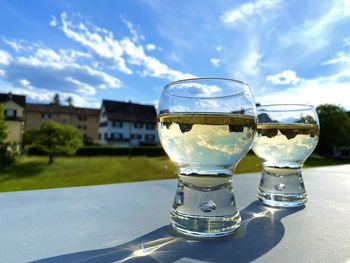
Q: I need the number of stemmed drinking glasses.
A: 2